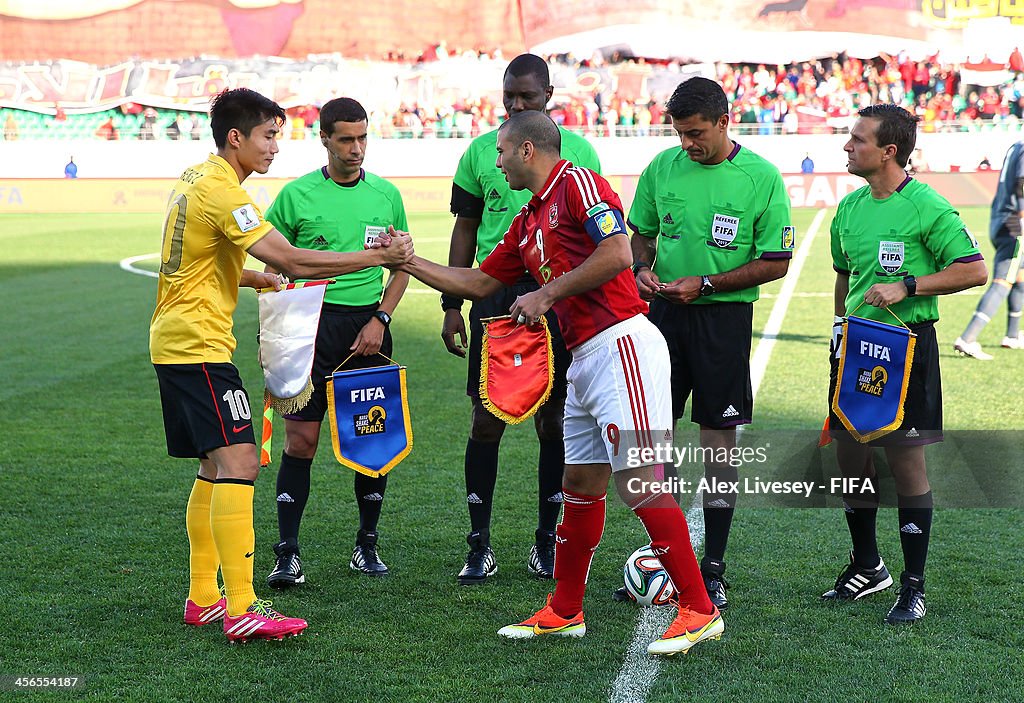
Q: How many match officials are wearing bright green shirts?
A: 4